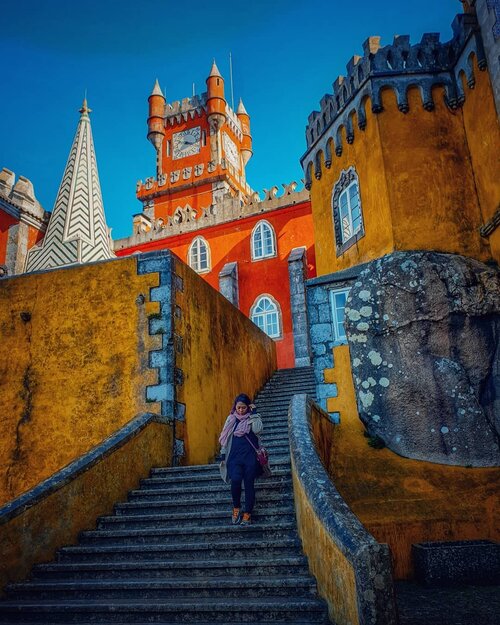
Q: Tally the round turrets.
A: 3